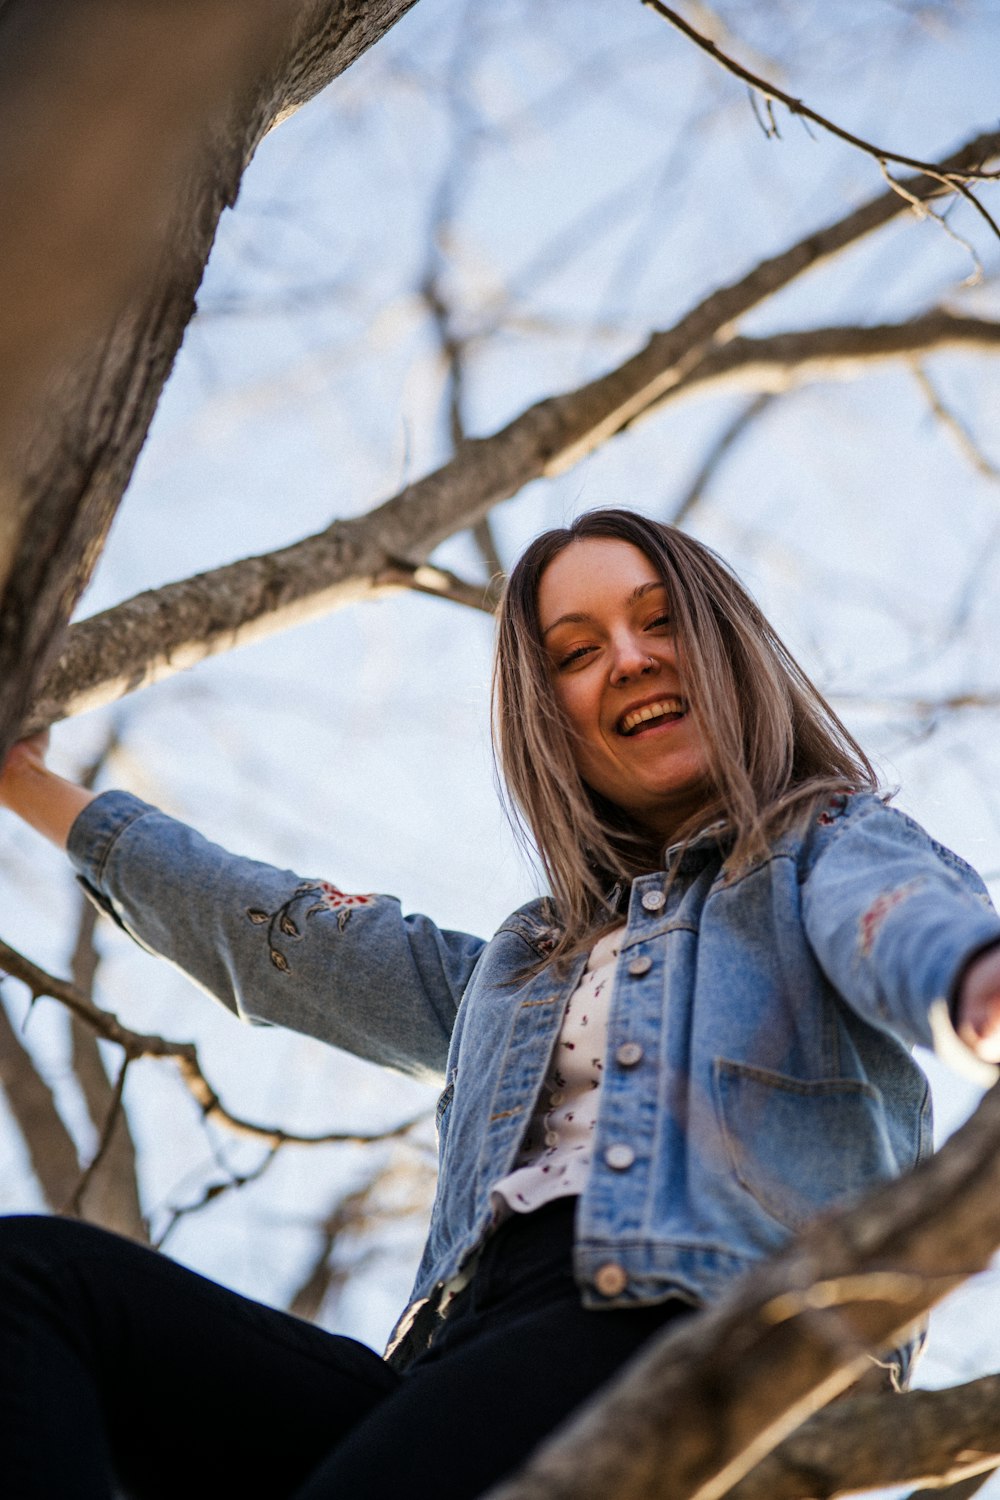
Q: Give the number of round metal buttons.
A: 5